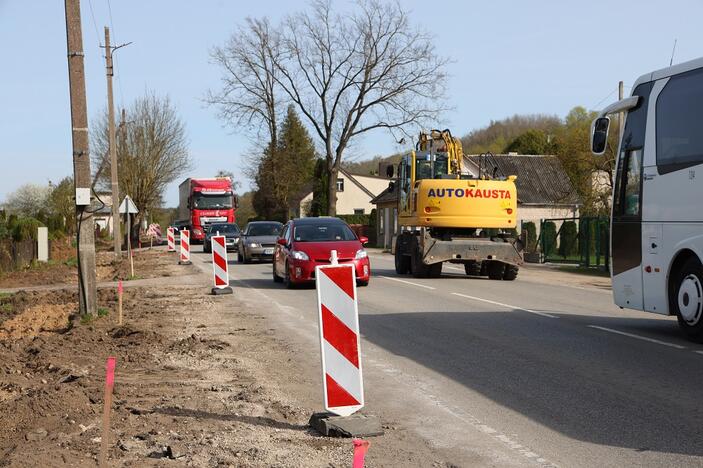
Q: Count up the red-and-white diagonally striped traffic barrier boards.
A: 4